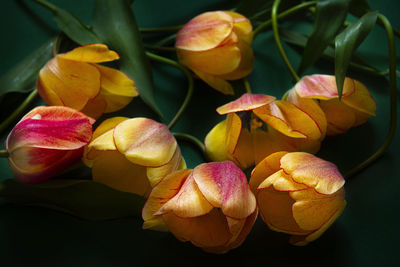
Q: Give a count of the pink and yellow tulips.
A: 8